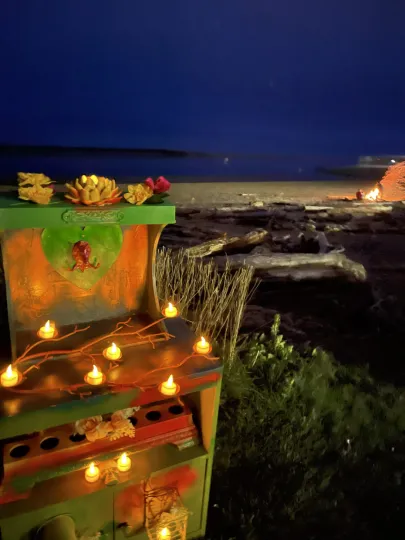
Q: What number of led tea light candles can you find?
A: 10